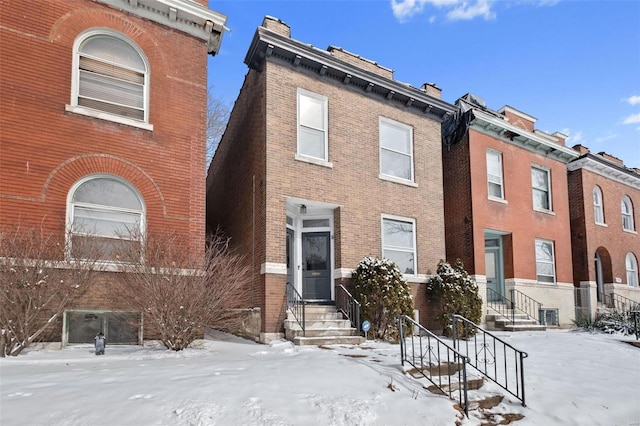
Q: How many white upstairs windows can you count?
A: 7